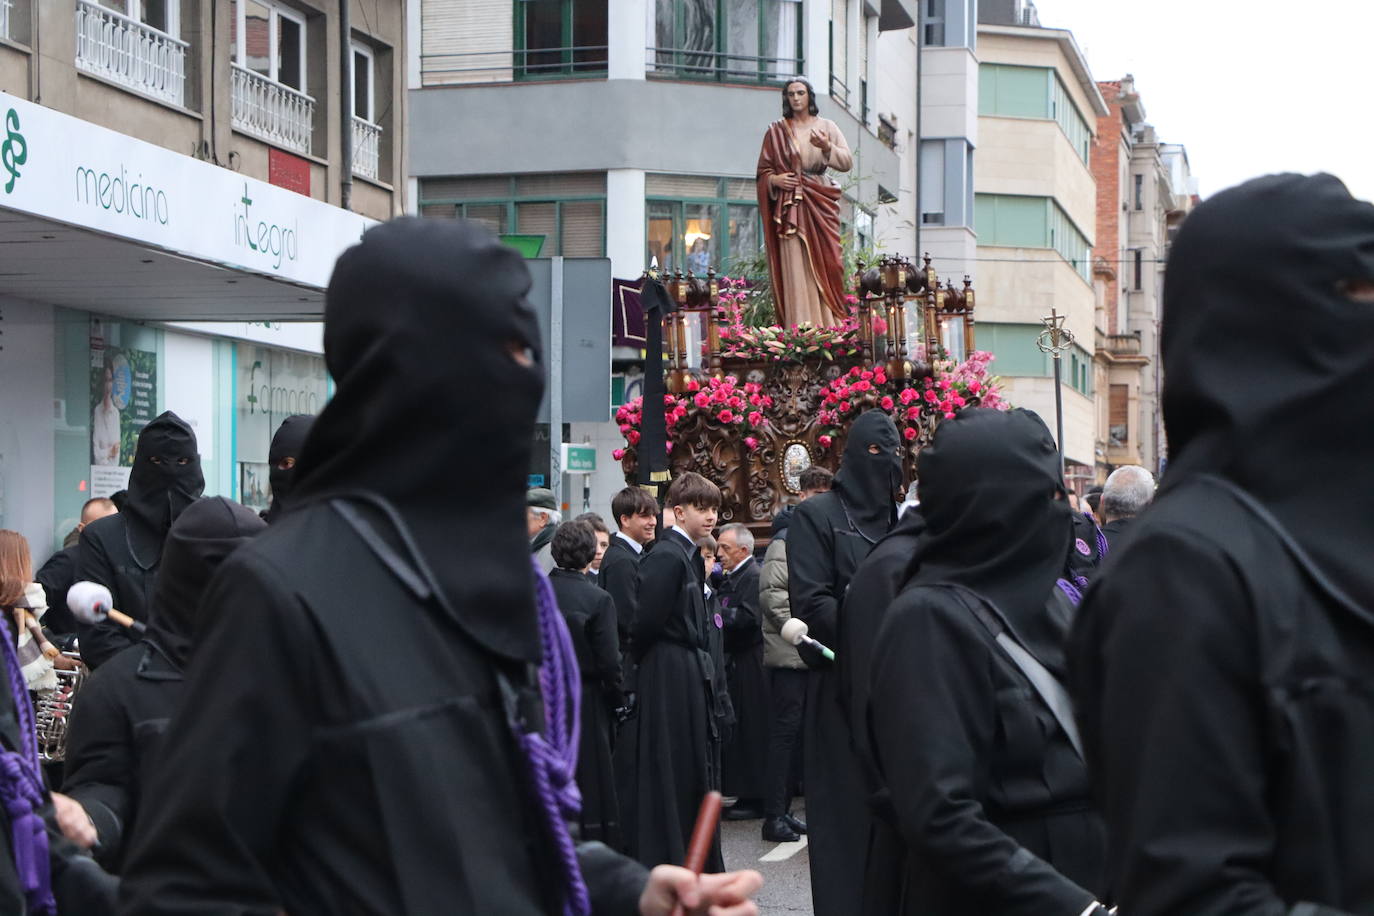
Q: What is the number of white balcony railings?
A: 3